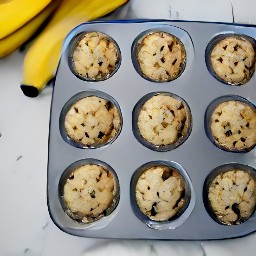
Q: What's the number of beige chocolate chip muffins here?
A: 9